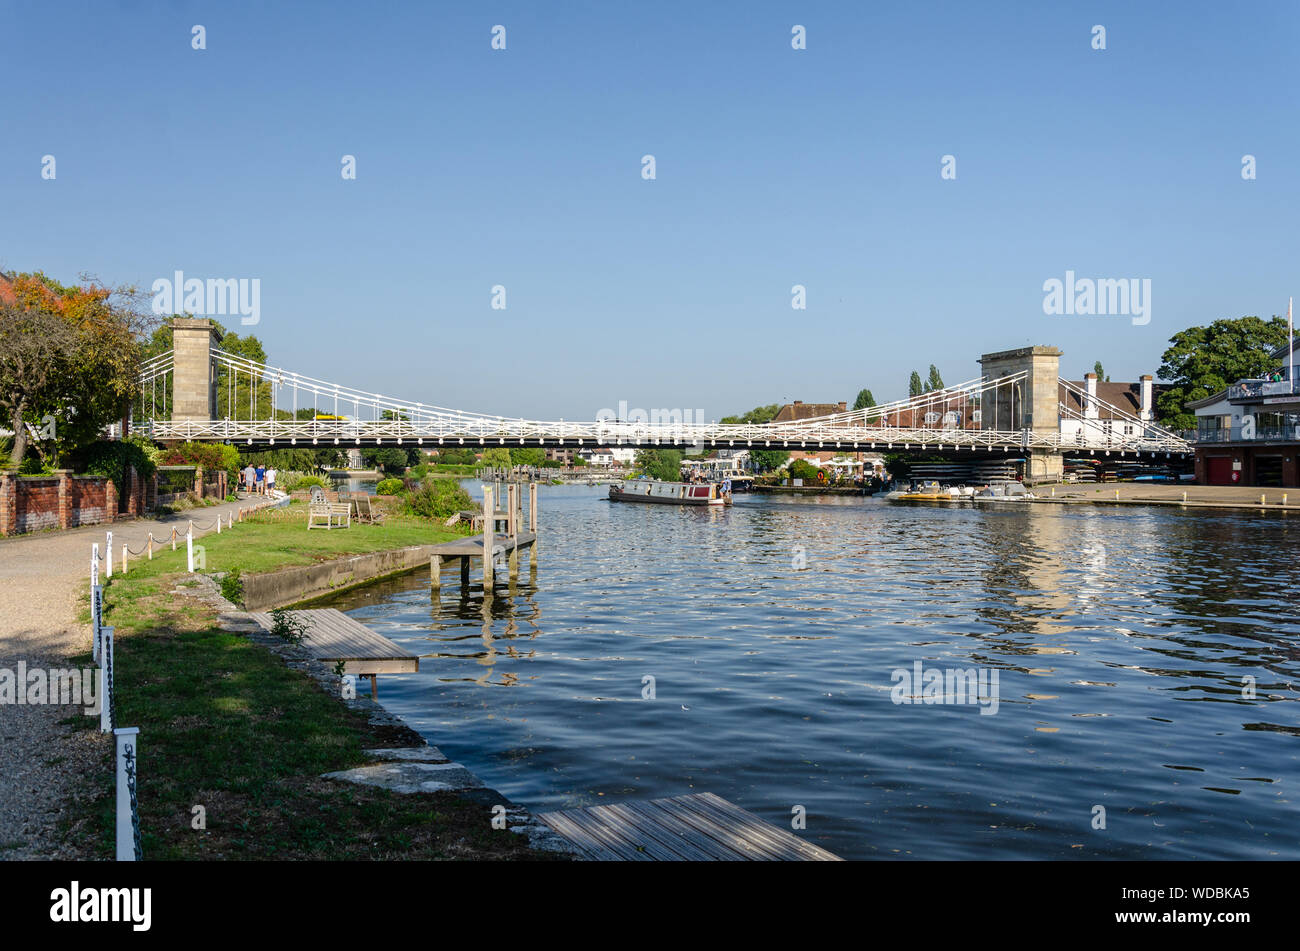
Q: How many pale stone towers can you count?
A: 2